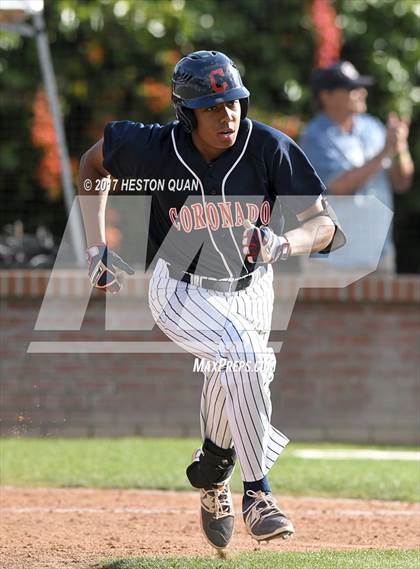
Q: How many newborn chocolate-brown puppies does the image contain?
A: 0